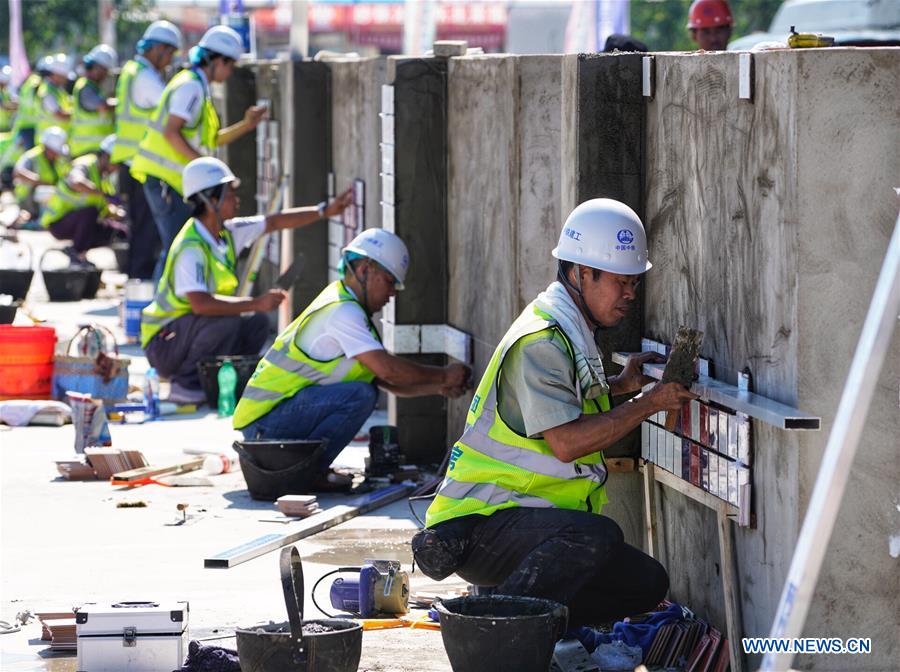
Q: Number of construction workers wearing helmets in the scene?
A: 12